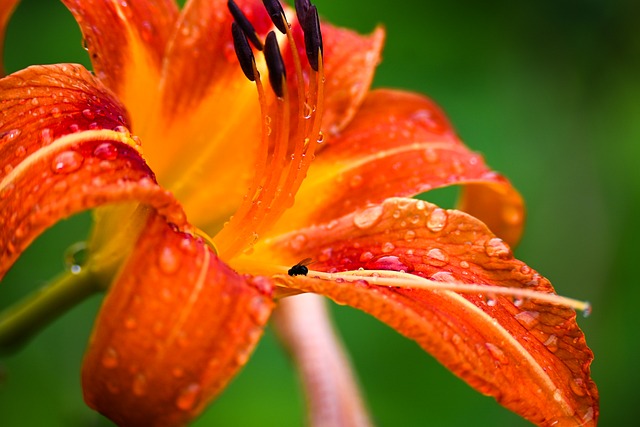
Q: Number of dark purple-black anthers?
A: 6